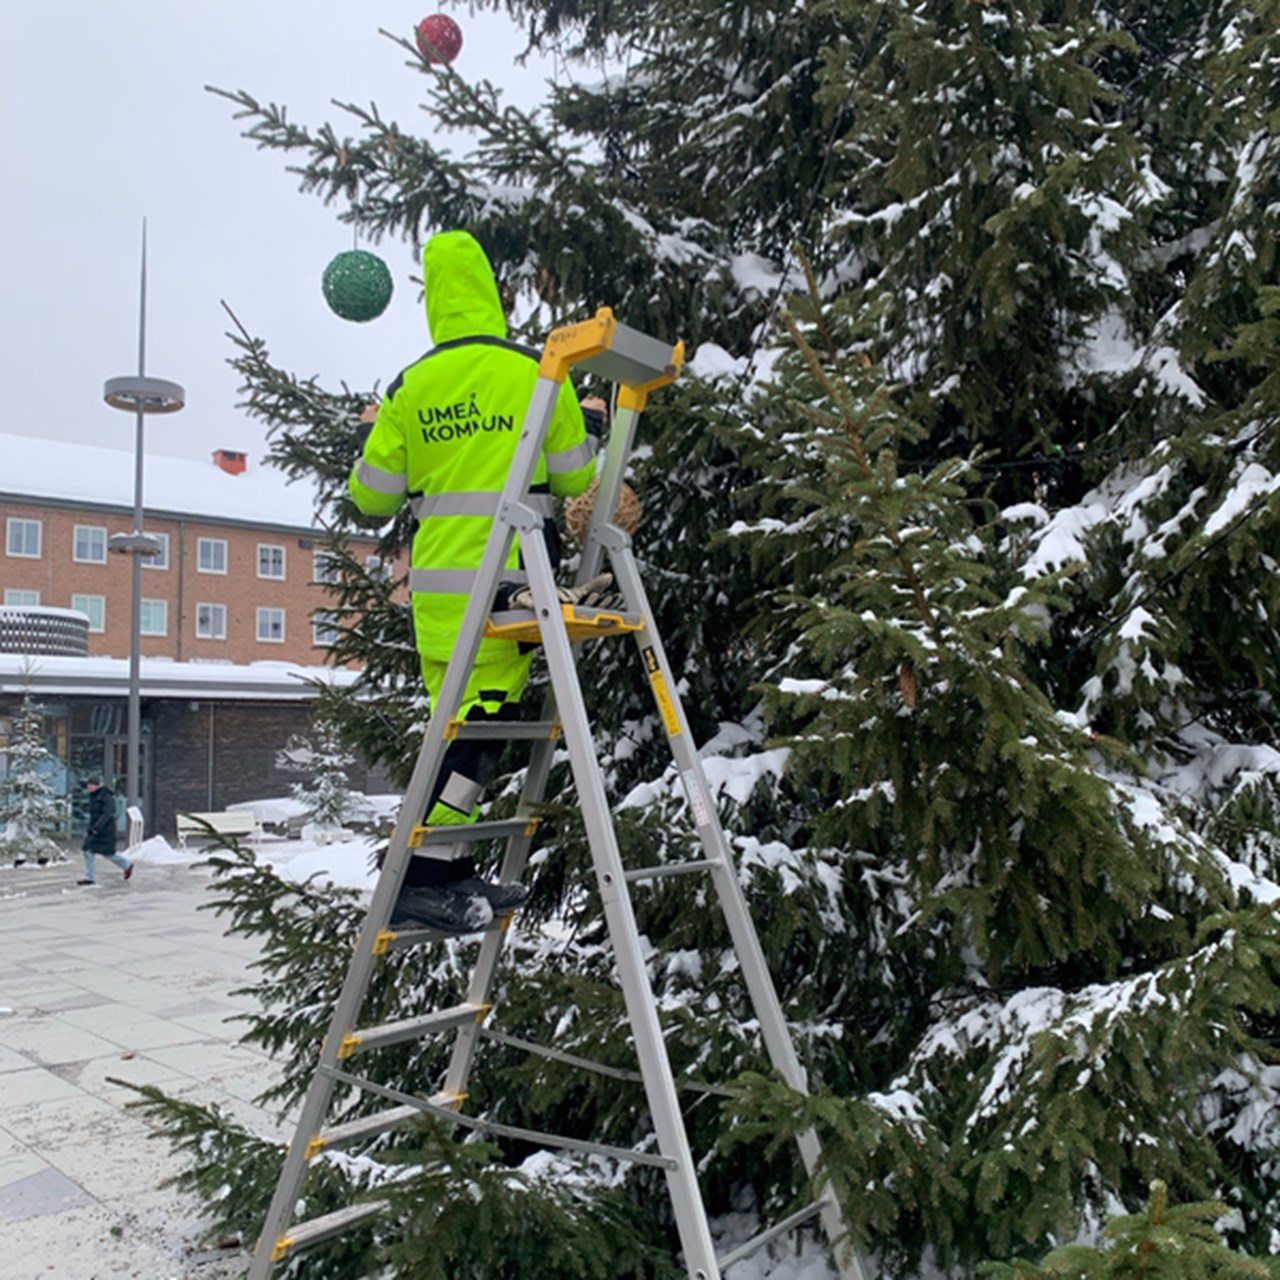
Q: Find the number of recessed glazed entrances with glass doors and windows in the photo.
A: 1